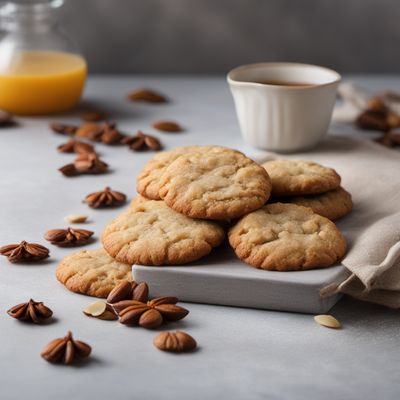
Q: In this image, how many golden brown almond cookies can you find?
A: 7